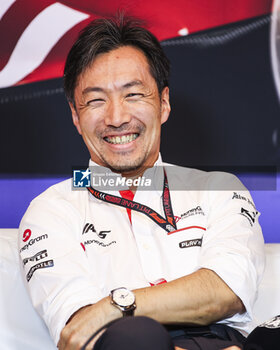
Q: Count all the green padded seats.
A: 0